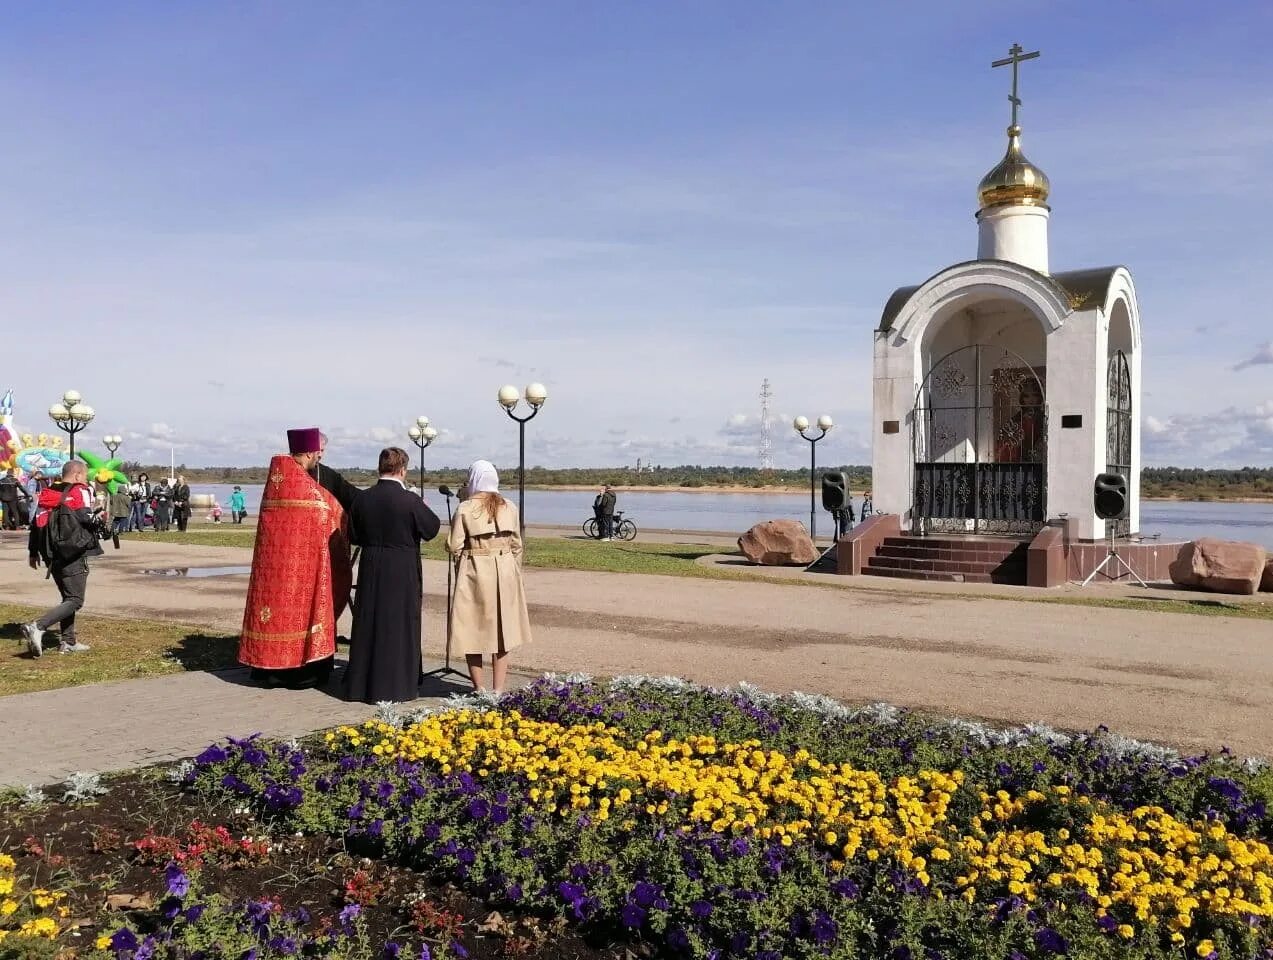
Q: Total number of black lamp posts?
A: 5